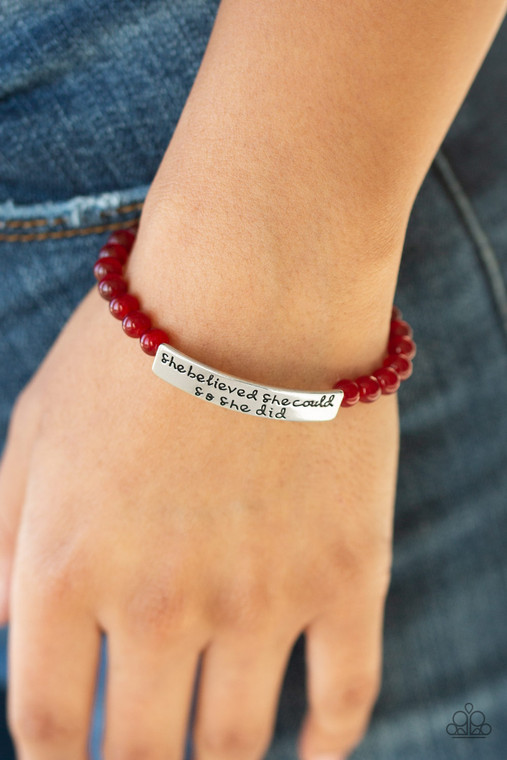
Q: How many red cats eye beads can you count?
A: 15